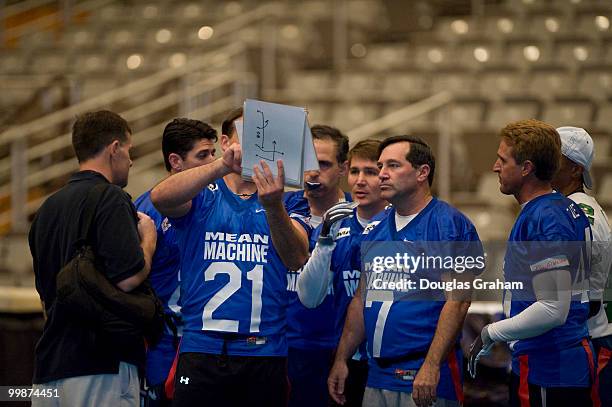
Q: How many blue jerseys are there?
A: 6